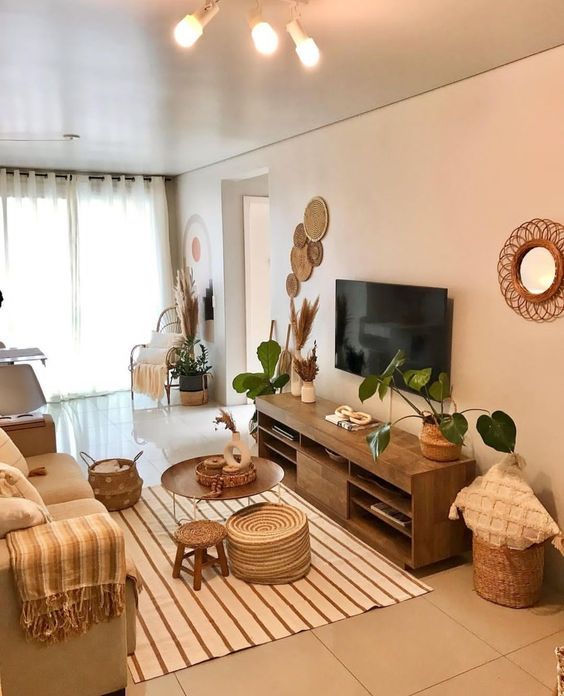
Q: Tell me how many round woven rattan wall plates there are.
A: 5